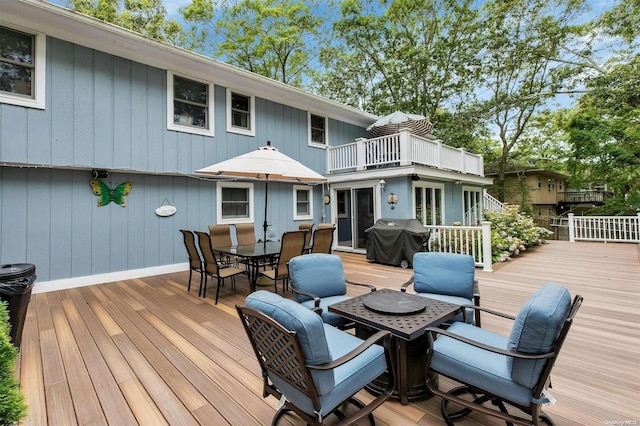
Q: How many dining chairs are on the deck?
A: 8